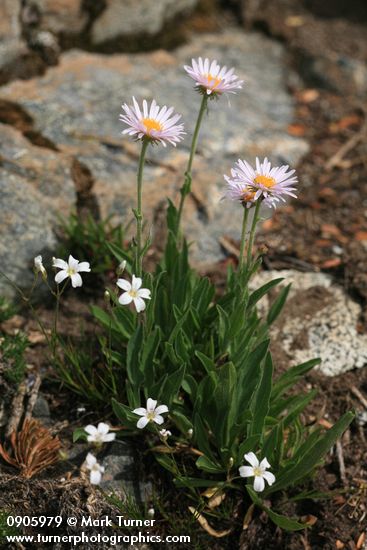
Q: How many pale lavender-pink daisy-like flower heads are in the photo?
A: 4